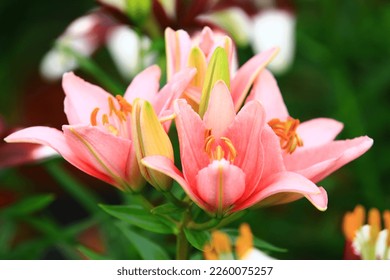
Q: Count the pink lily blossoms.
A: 4